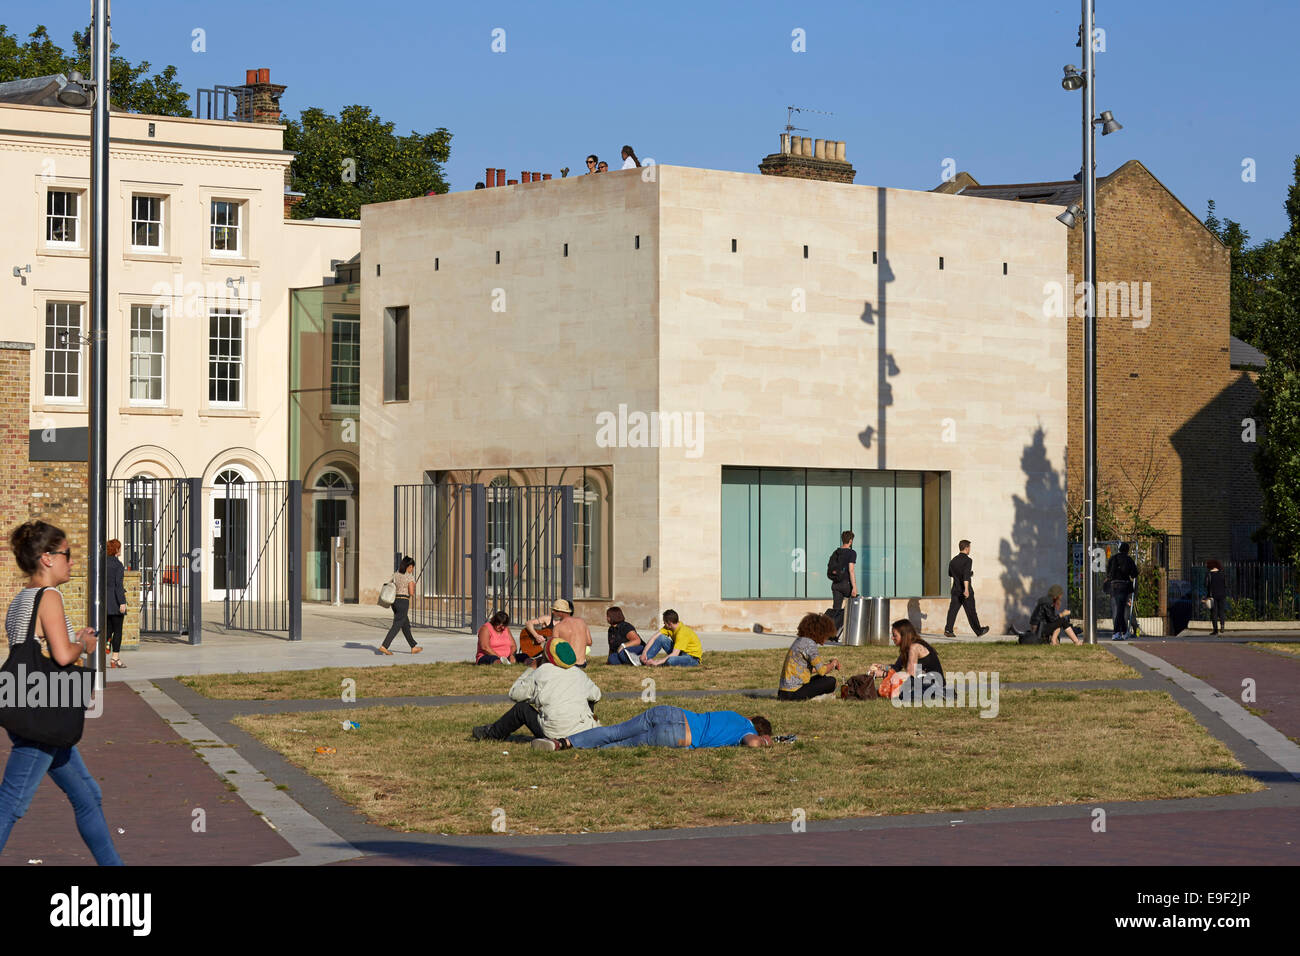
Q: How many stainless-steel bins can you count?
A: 2